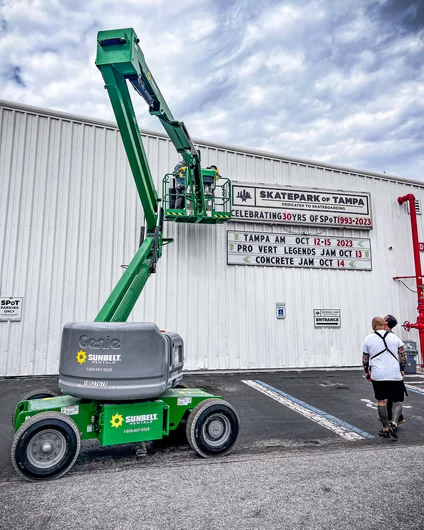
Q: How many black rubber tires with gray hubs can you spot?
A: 2